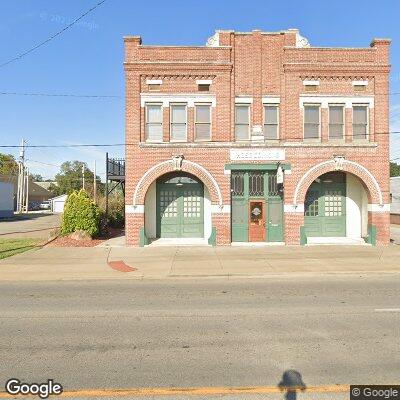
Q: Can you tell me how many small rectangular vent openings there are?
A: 4